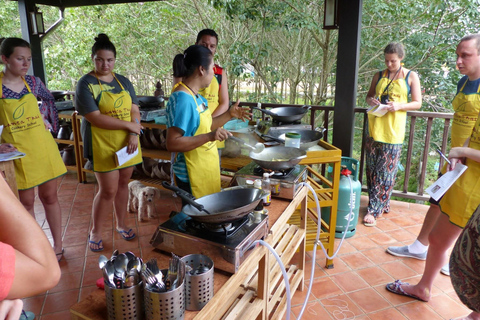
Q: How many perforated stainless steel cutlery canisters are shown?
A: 3